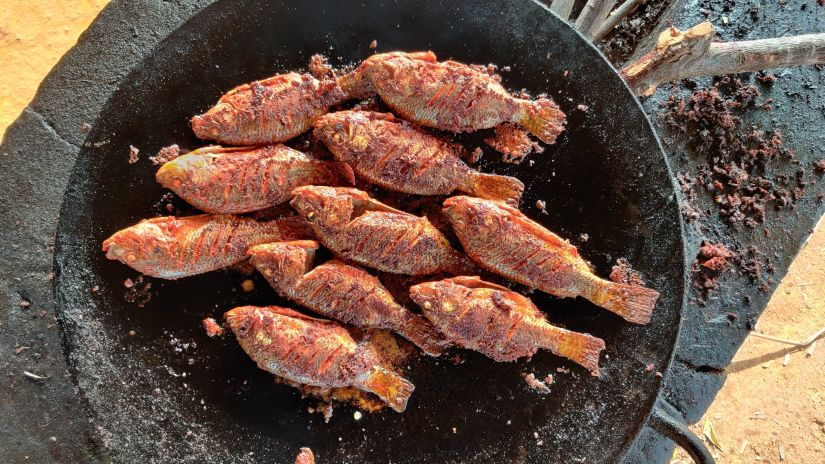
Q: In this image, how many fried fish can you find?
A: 10